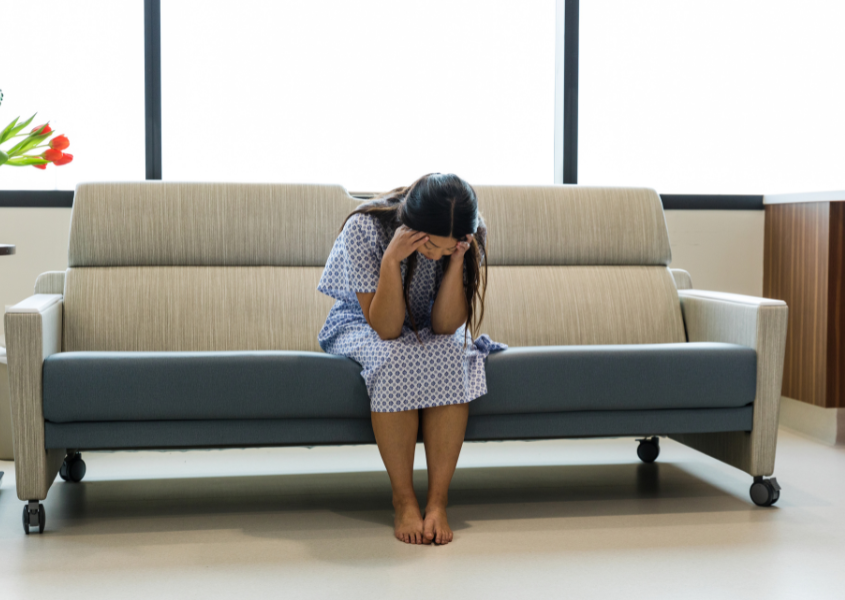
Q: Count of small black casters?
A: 4